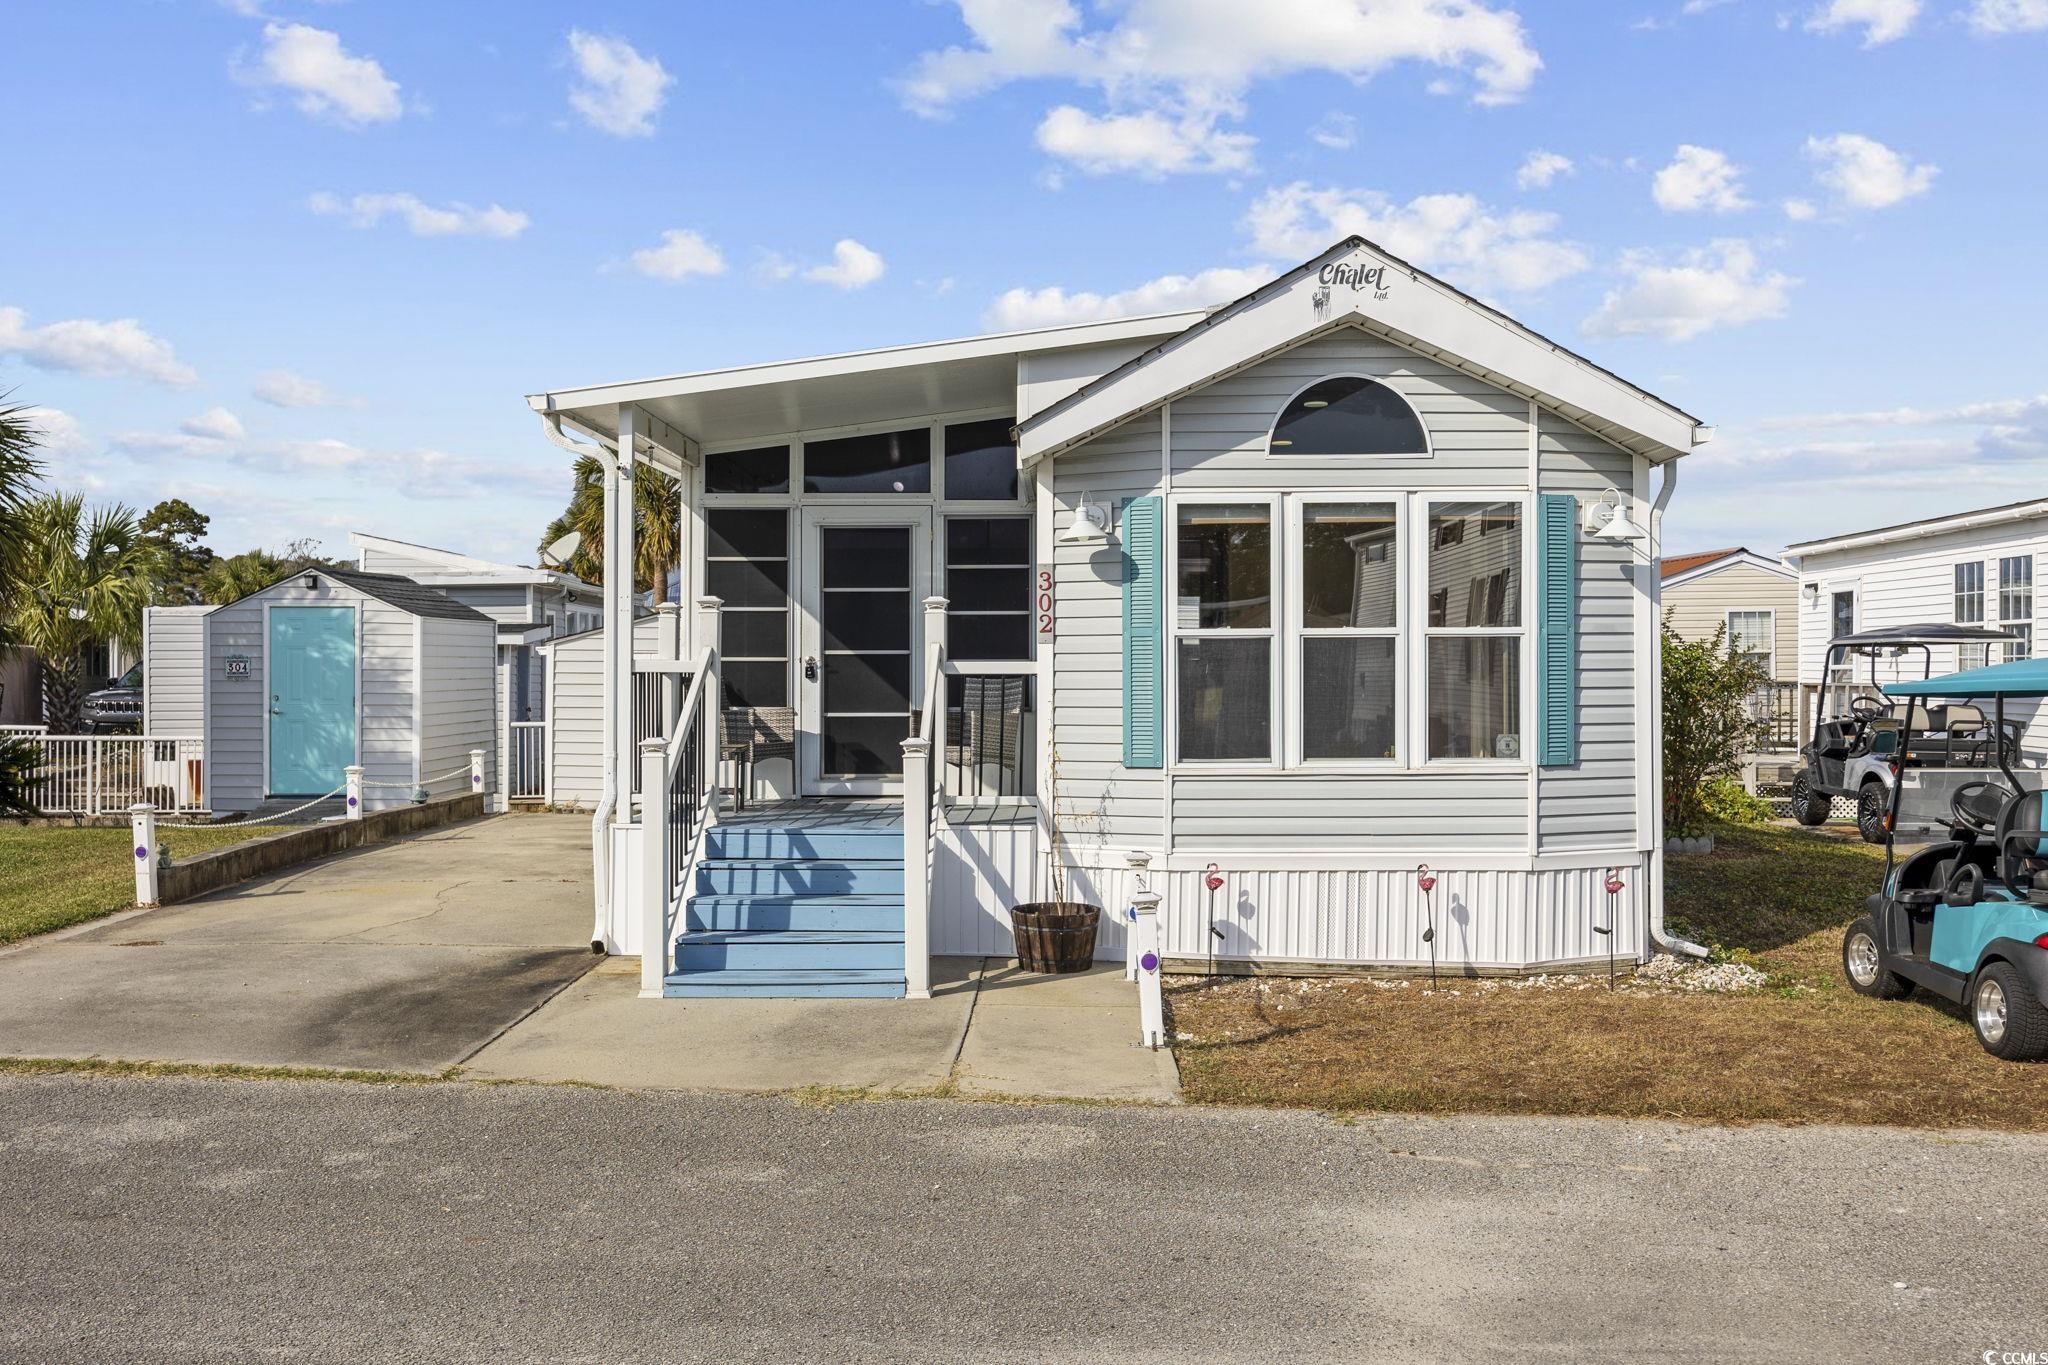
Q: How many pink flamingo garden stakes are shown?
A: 3